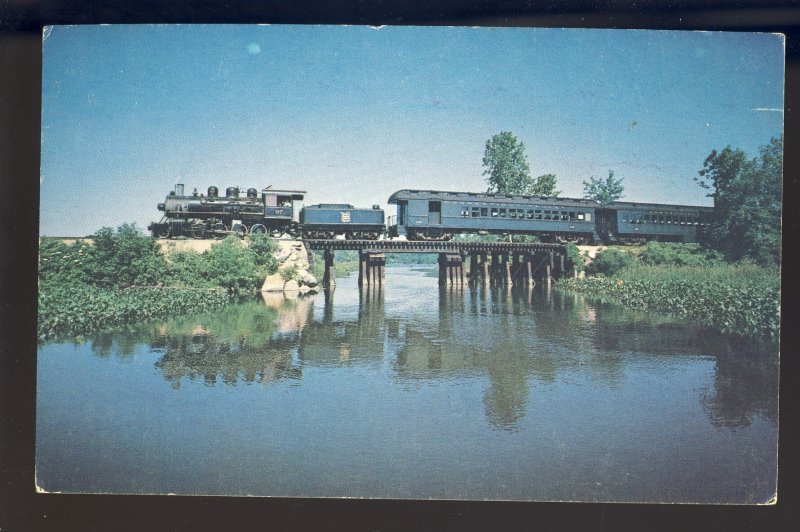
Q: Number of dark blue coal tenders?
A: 1